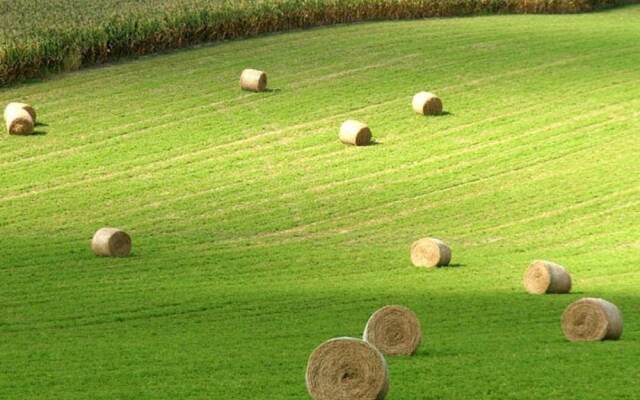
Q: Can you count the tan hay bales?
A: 11